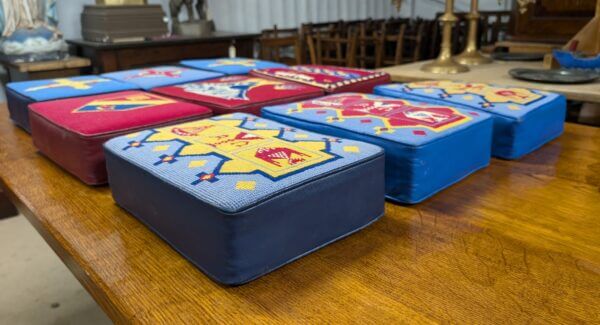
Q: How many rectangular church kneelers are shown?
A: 9